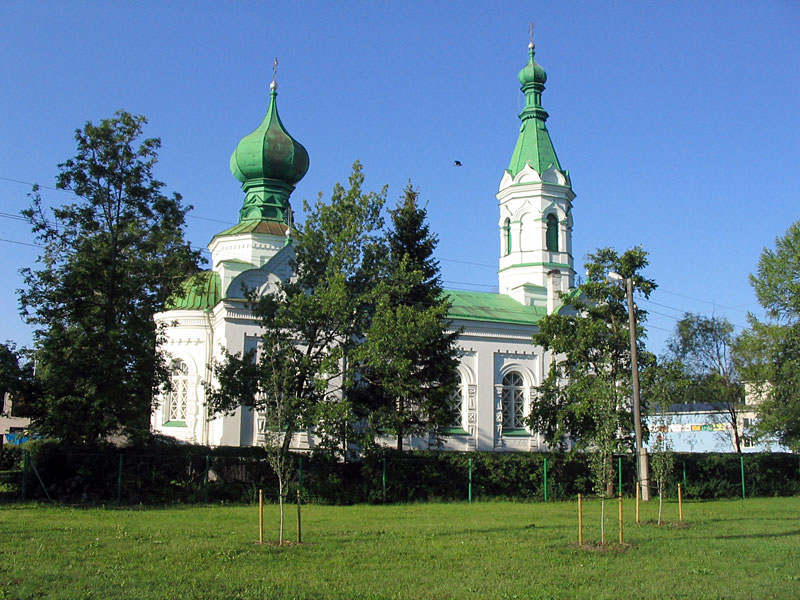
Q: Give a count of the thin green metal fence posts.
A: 10